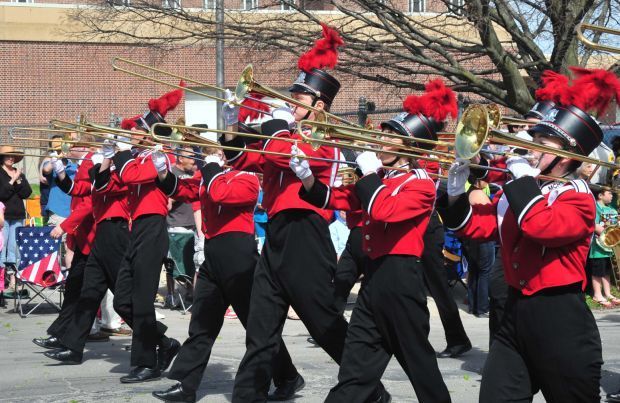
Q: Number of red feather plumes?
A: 7